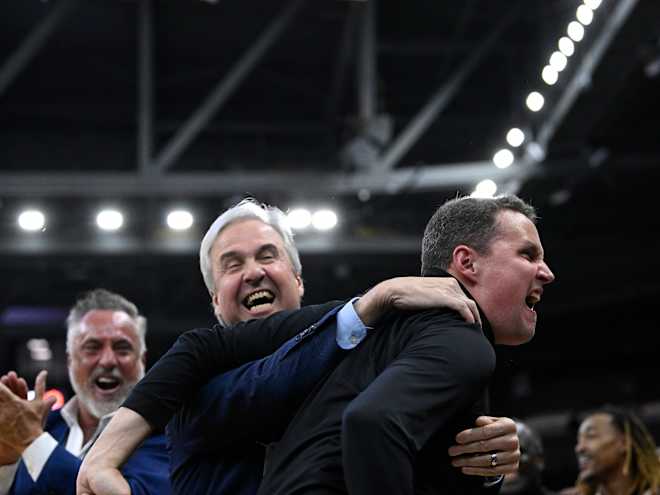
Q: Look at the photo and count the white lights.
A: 15